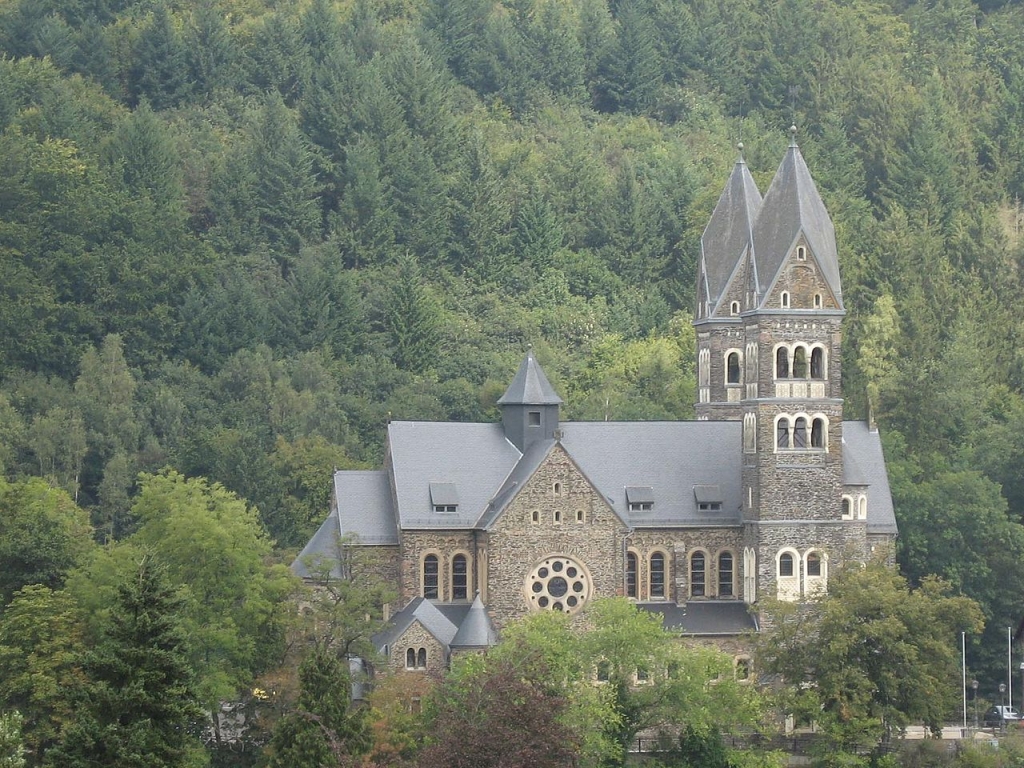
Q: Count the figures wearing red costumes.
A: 0